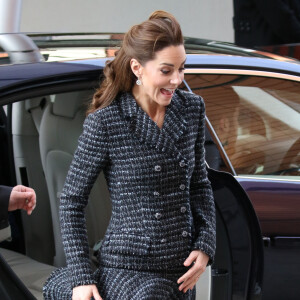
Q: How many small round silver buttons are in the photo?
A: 8